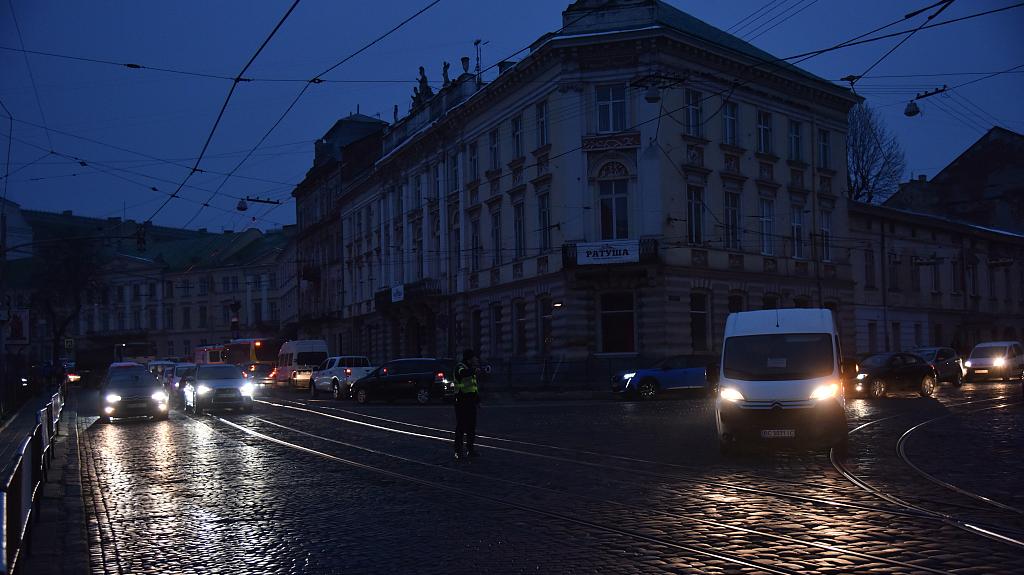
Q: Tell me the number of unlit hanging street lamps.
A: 3